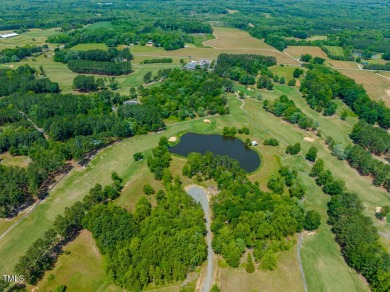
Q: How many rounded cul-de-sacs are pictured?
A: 1